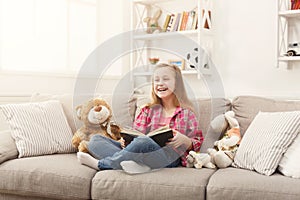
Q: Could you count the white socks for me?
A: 2